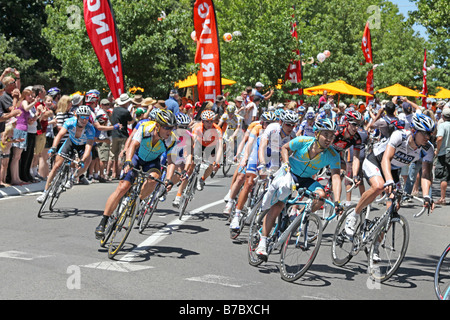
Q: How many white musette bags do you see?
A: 1